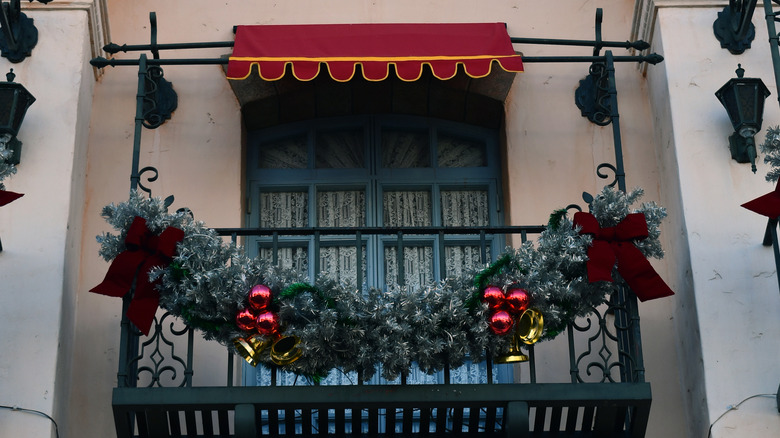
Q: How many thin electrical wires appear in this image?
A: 2